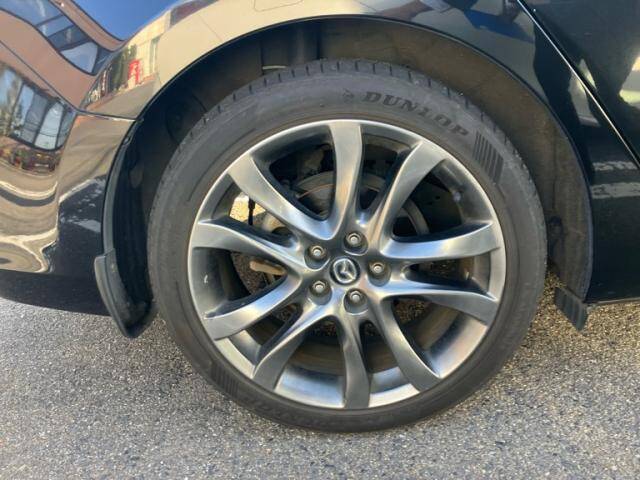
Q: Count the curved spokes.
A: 10